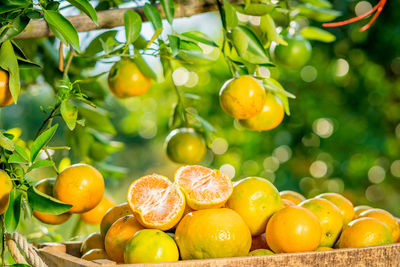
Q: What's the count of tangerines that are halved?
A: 2